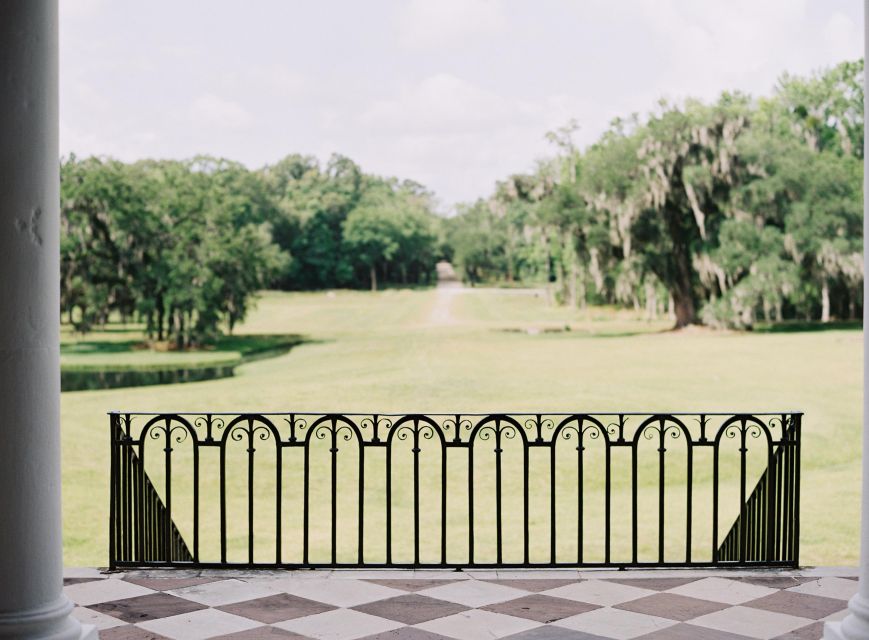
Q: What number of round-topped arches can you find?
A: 8